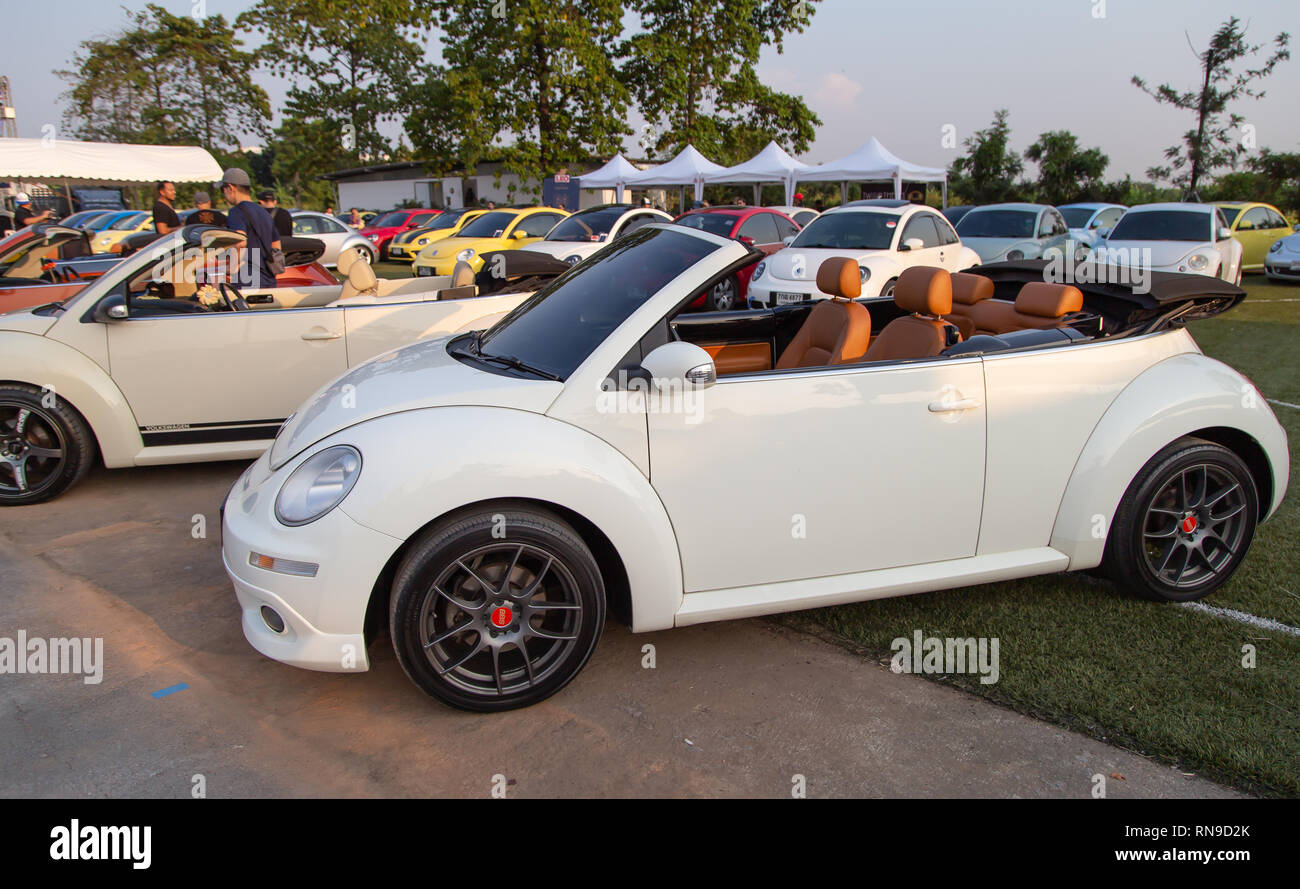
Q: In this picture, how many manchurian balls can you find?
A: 0